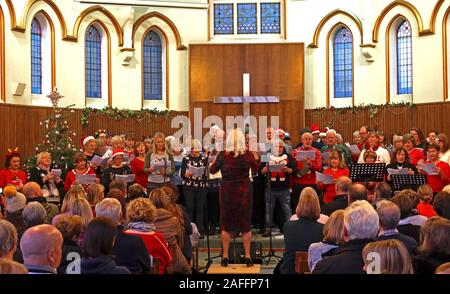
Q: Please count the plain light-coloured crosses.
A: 1